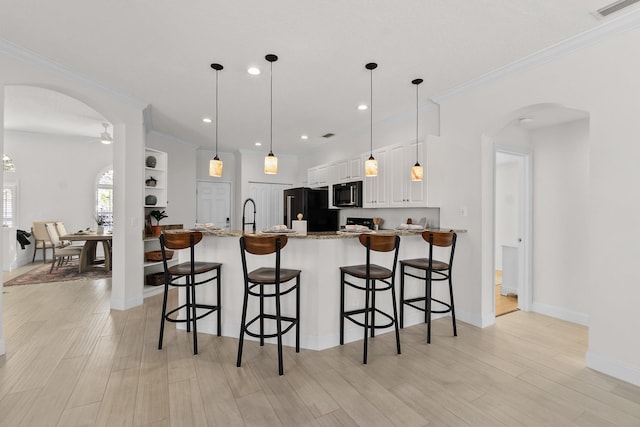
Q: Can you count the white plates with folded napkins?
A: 4